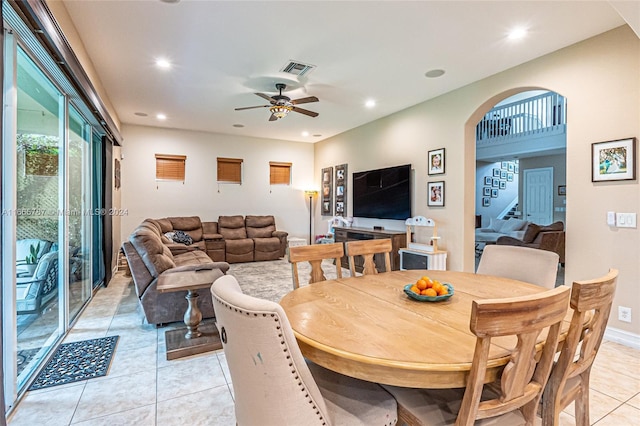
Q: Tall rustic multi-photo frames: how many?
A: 2